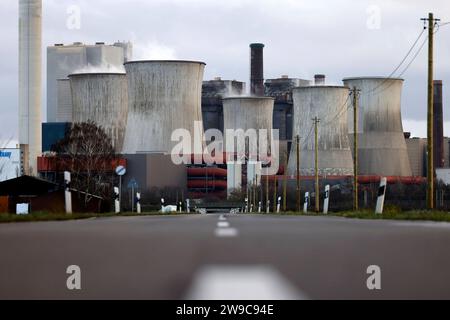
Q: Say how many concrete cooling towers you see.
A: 5